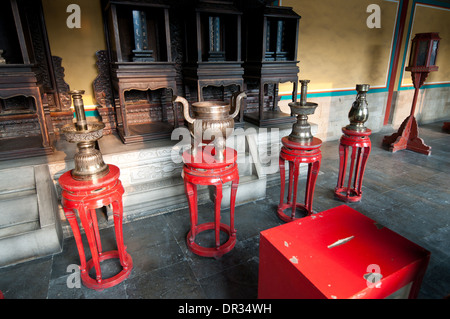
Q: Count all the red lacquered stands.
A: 4